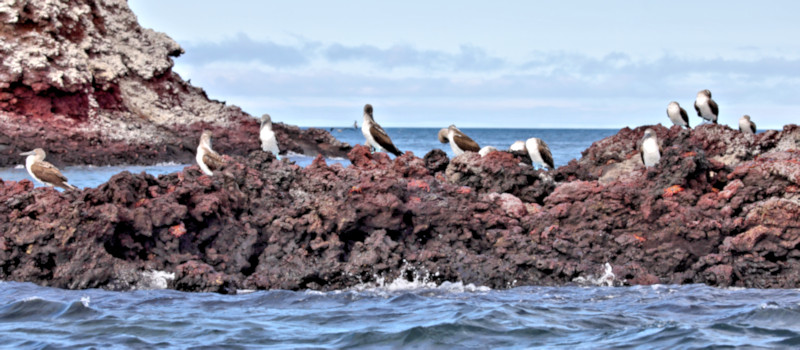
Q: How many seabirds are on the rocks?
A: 12